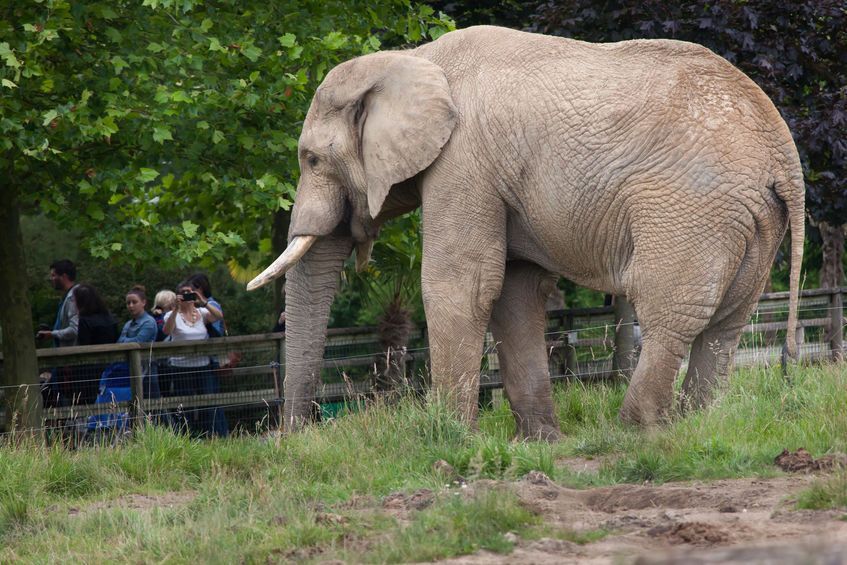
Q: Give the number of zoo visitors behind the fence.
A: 6